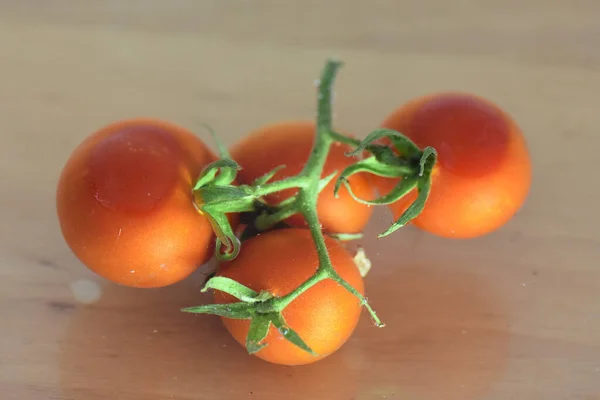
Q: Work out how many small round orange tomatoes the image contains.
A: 4